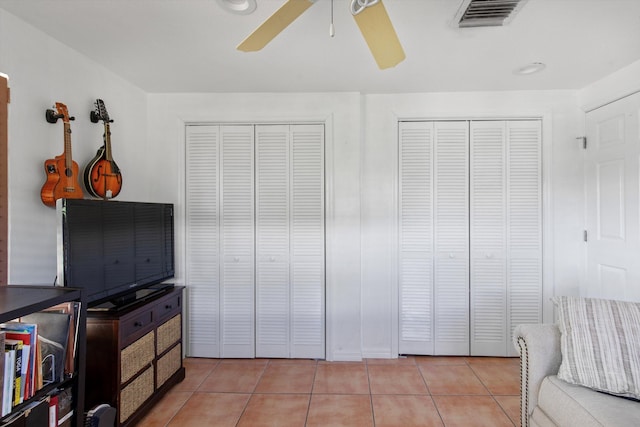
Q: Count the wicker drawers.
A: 4